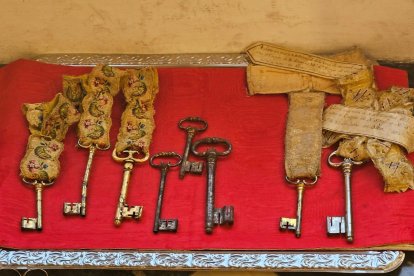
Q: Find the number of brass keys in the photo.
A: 4